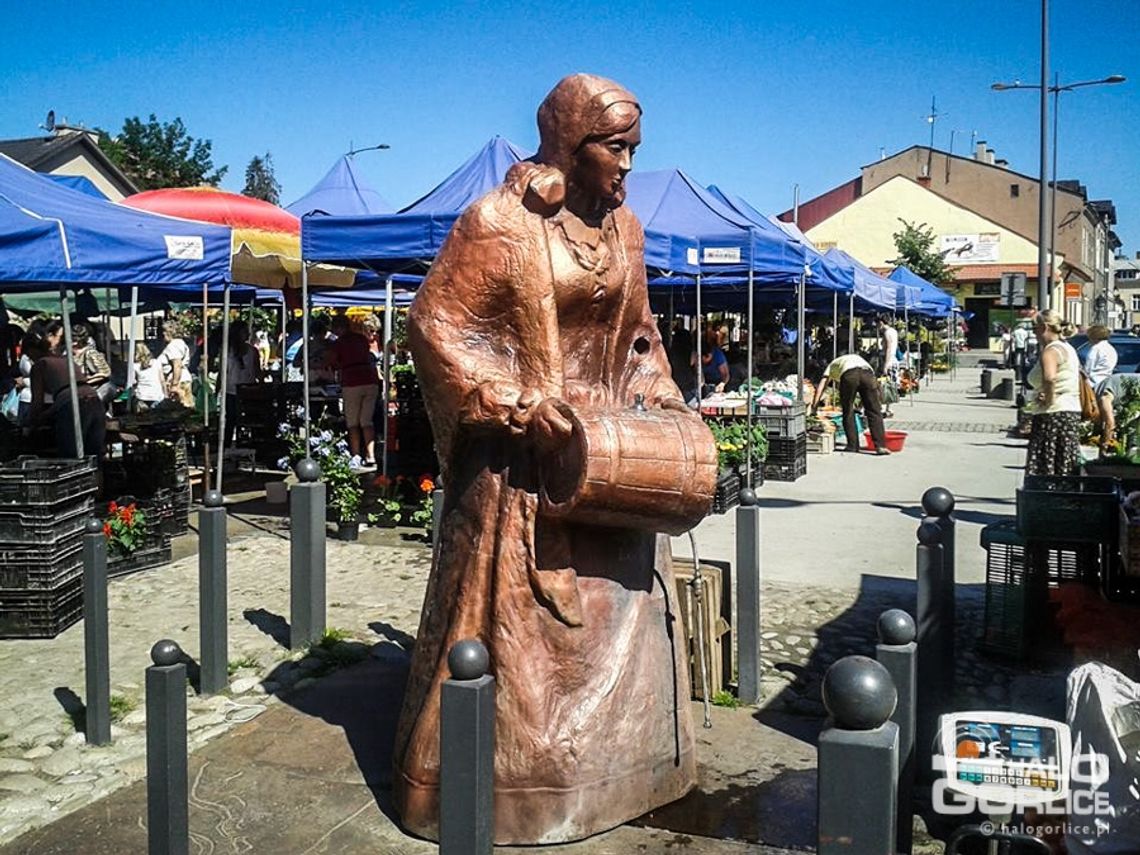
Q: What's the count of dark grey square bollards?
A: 11